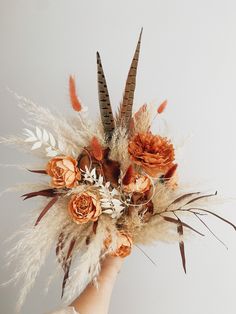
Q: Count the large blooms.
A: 5